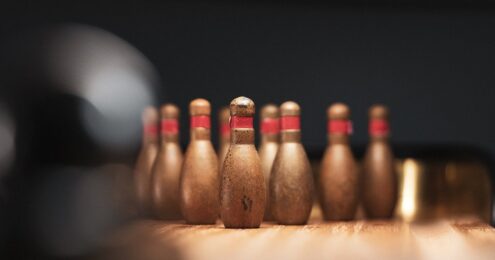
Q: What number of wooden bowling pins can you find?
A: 9